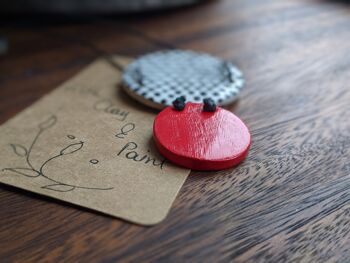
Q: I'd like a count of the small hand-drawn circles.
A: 2